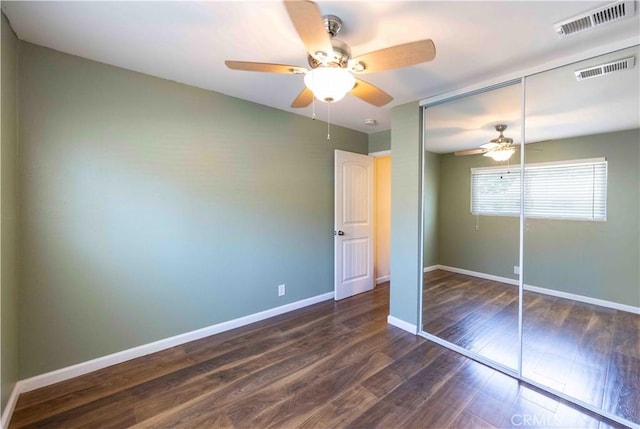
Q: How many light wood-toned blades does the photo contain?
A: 5